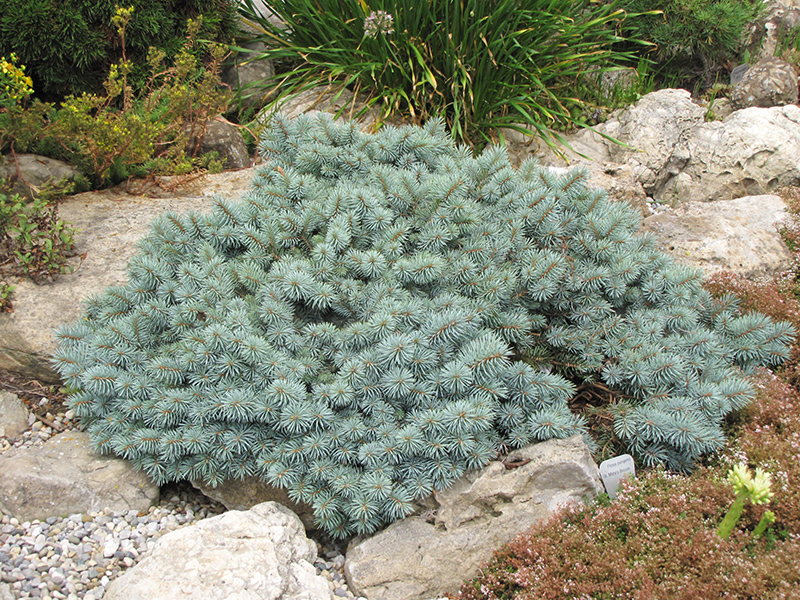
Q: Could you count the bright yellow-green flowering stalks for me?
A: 2